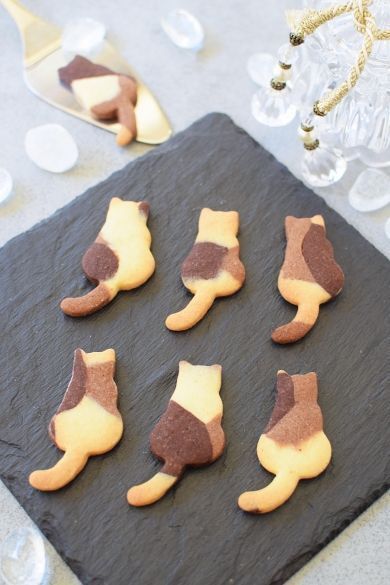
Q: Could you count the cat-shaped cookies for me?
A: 7